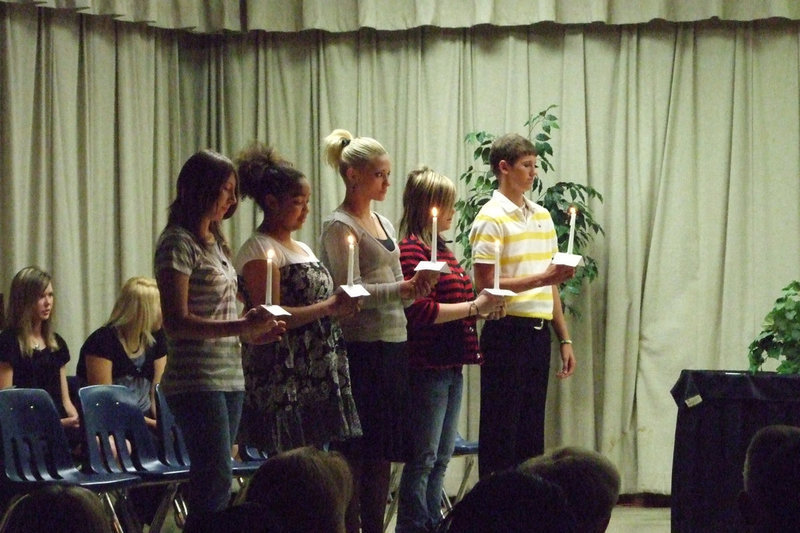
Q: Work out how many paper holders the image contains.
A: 5